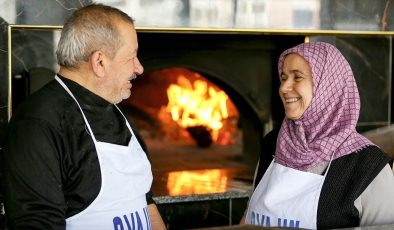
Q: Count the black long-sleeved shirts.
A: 1